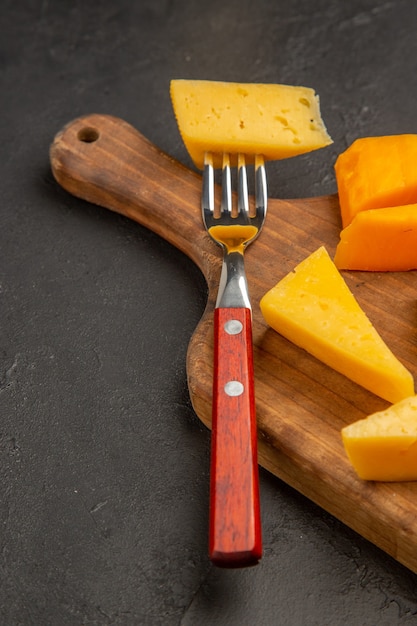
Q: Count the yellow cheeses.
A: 3